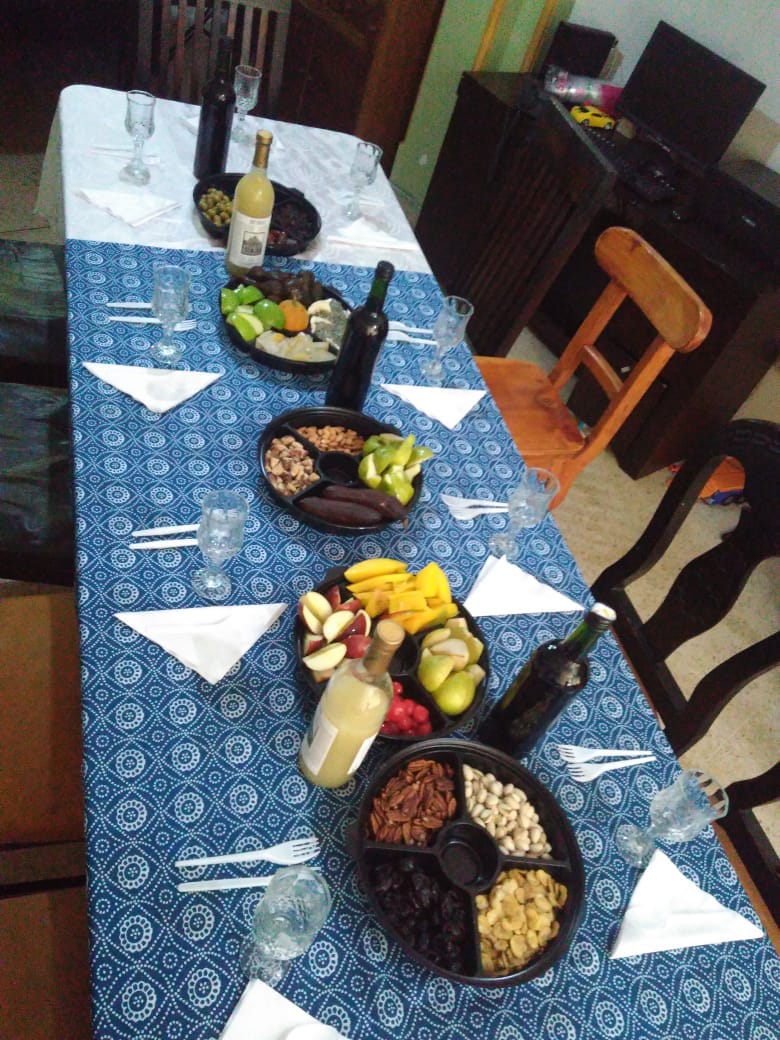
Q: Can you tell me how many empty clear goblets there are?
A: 9